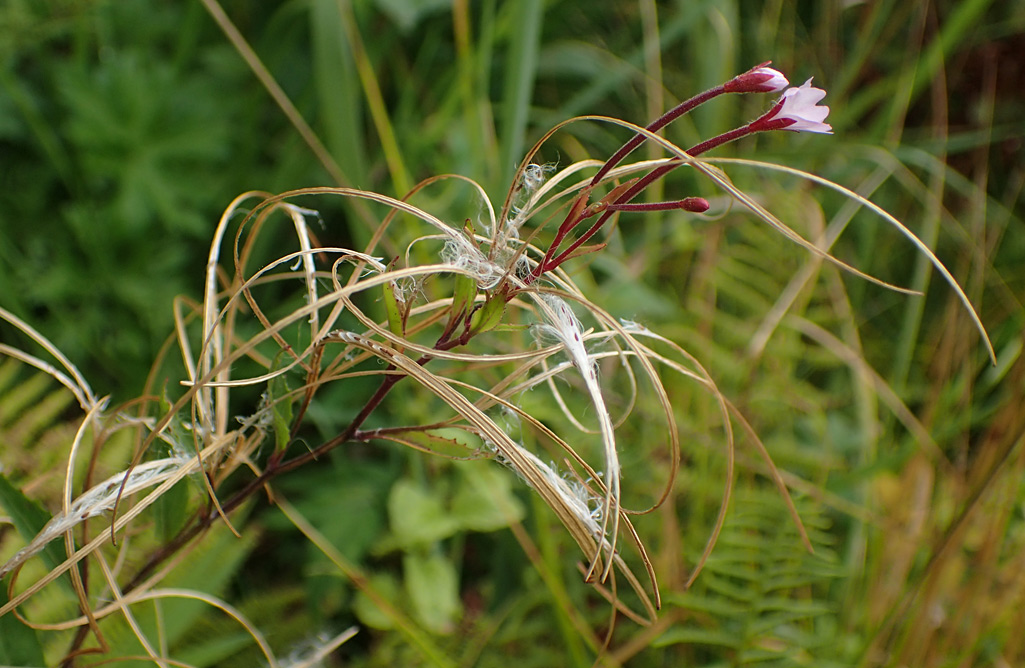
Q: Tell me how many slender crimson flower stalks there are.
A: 3